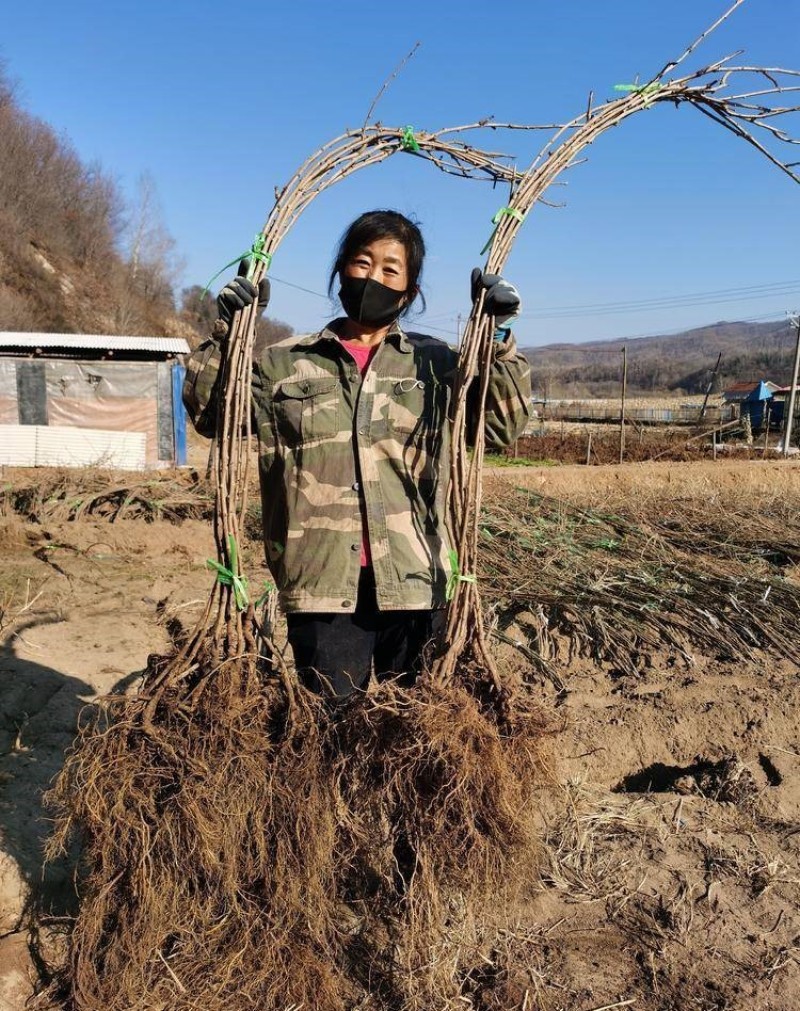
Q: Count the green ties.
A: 6